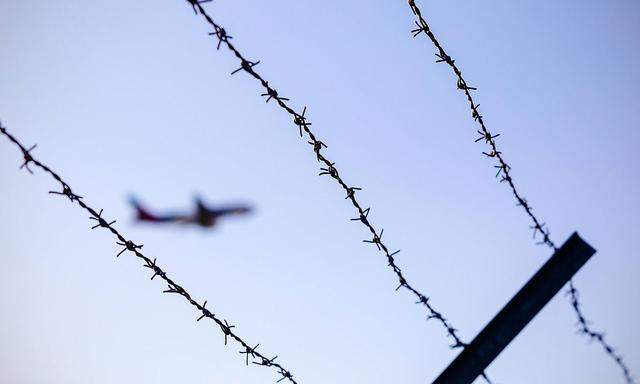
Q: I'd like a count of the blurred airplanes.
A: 1